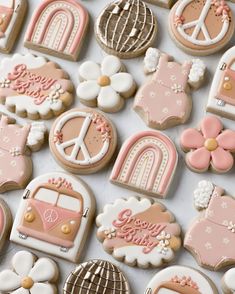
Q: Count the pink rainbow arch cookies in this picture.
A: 2